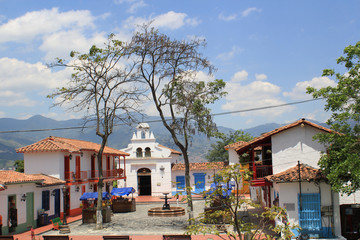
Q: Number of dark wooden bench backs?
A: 4